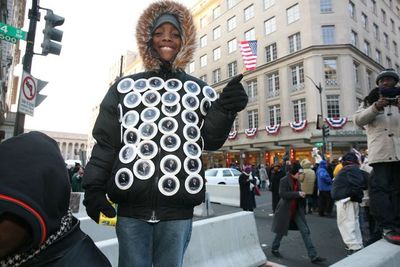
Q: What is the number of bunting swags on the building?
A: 5